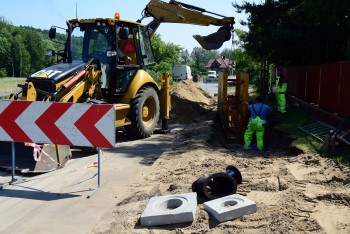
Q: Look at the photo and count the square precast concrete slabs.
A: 2